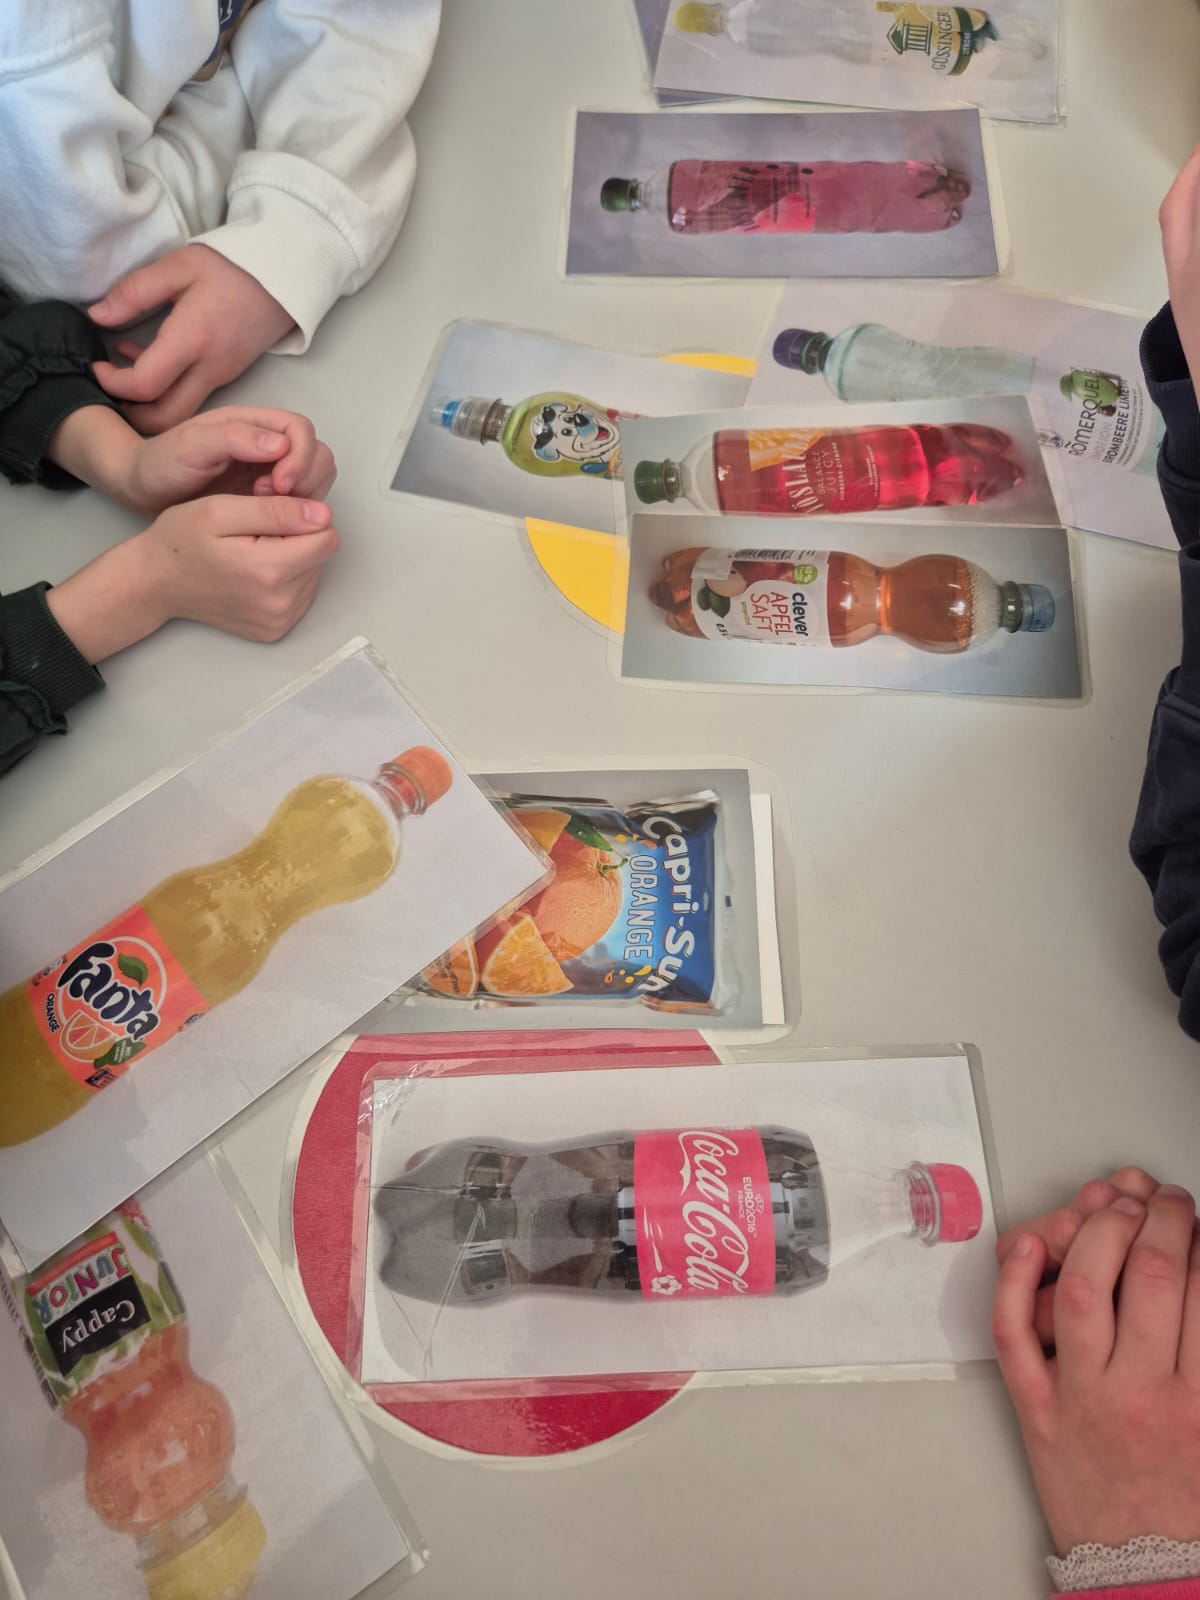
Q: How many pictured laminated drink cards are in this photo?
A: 10